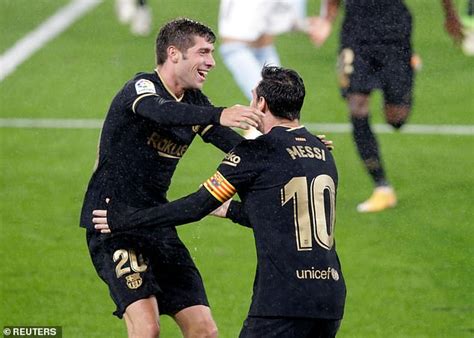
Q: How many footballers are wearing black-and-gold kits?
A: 3